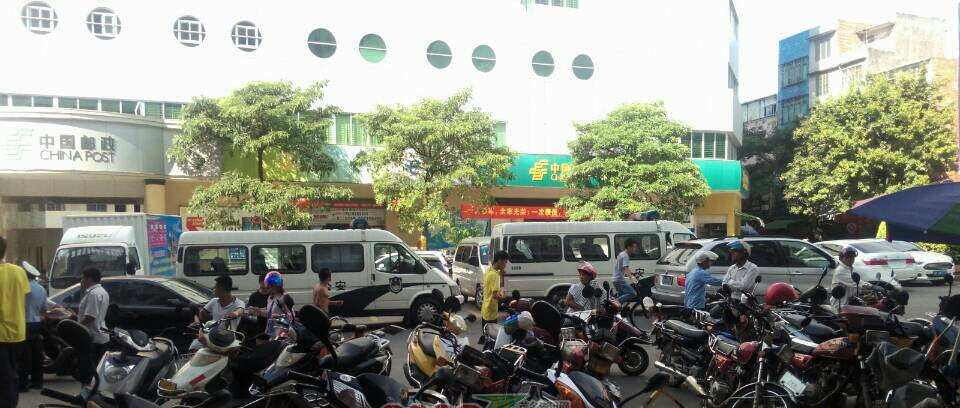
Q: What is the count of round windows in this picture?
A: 10